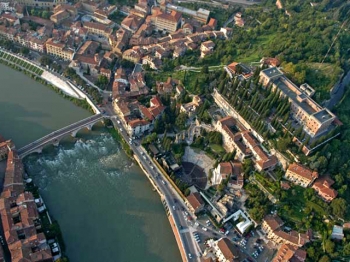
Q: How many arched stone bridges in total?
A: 1